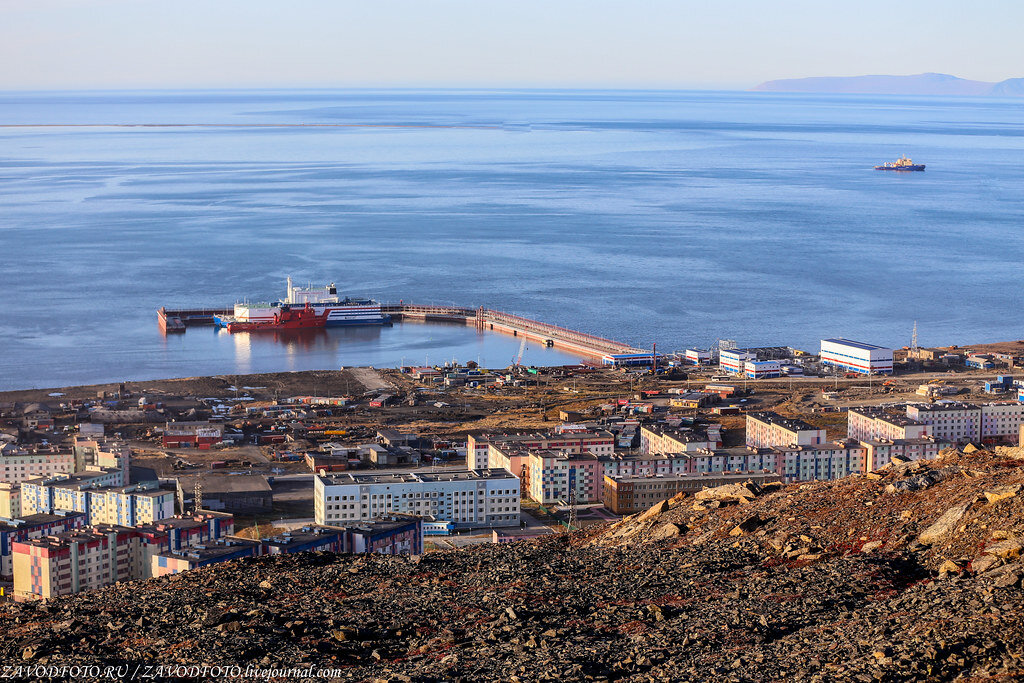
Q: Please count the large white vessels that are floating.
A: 1